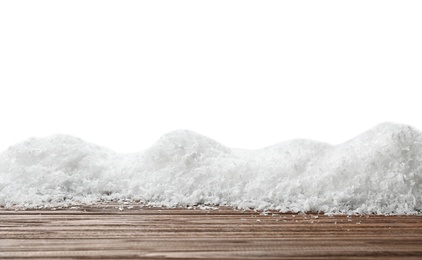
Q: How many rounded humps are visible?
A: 4